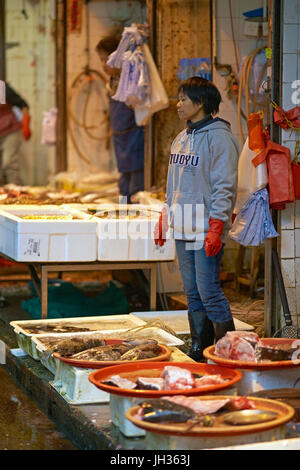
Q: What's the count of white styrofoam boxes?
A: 2